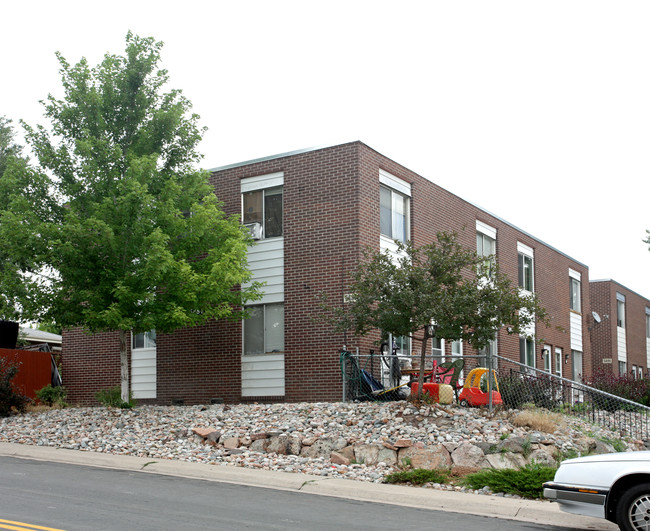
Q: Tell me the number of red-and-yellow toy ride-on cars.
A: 1